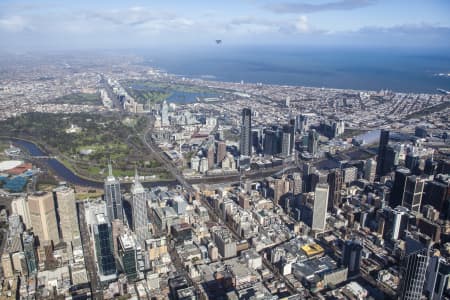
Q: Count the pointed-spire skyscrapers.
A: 2